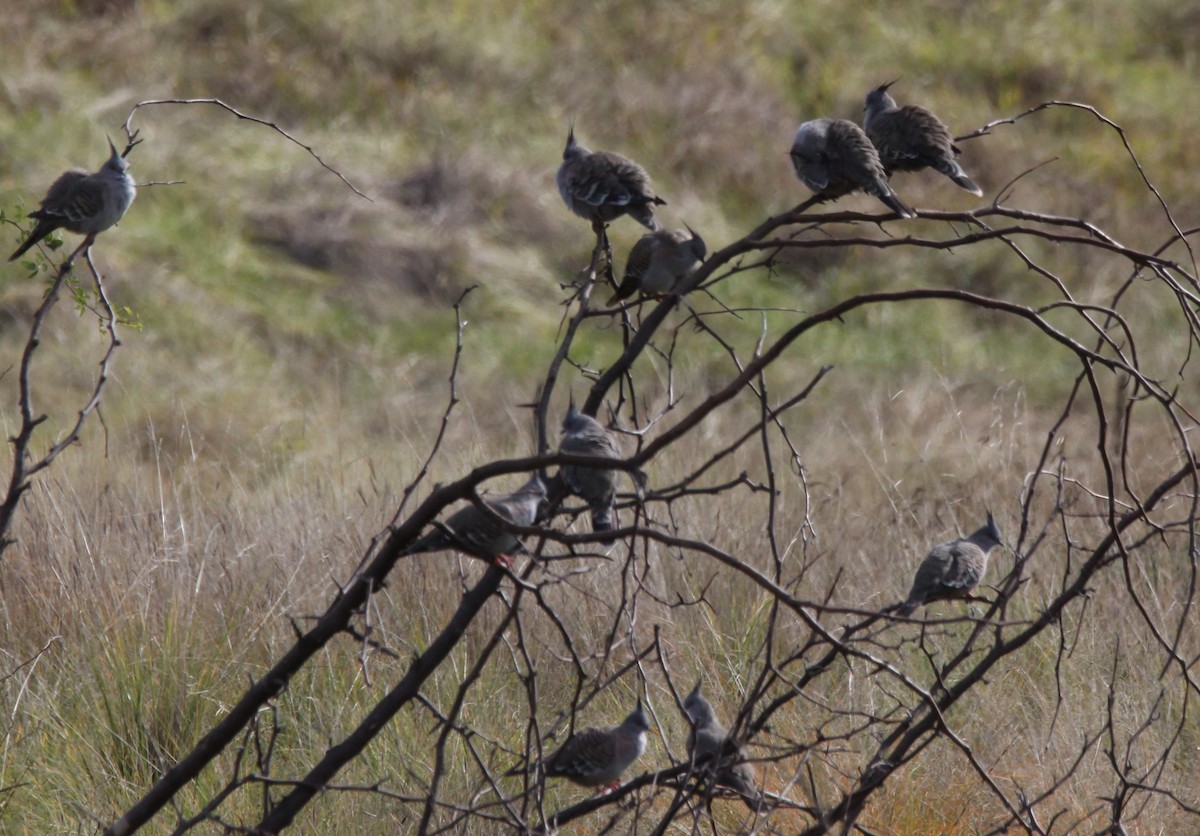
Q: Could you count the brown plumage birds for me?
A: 10